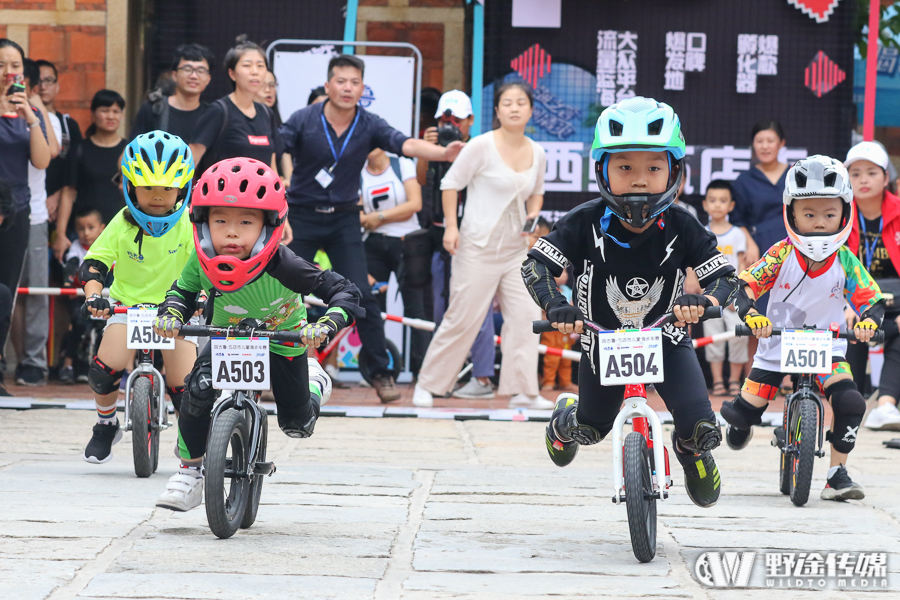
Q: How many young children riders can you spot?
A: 4